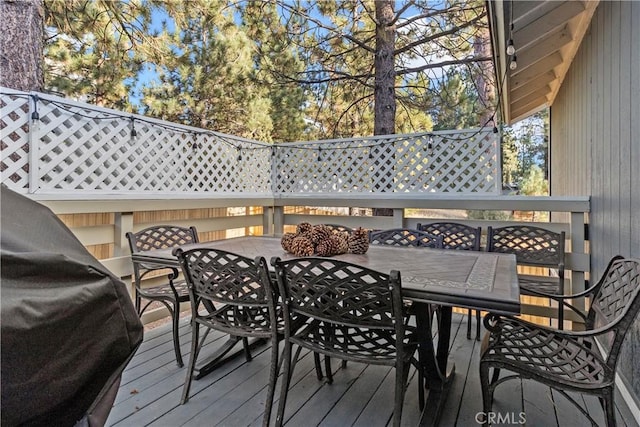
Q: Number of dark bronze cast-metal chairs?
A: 8